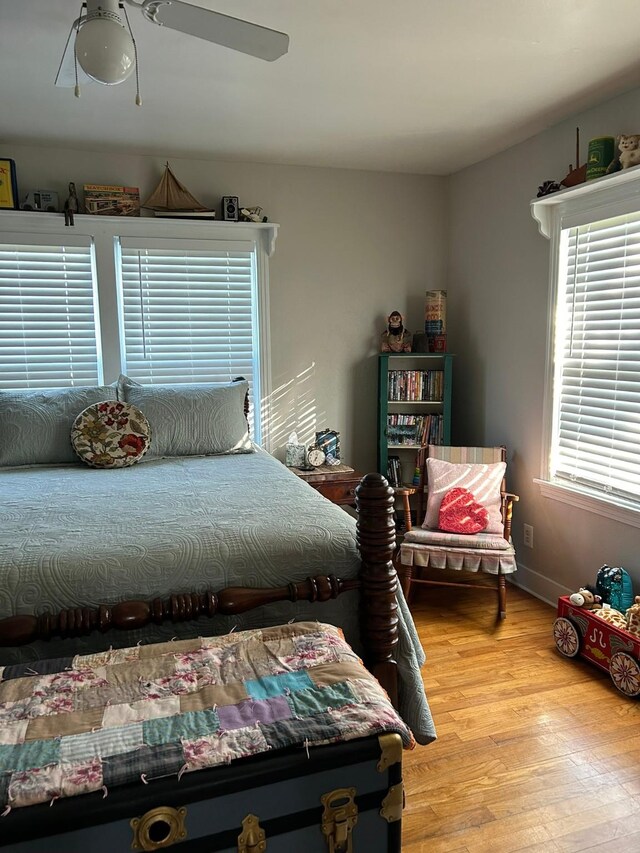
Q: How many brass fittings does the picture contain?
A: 5